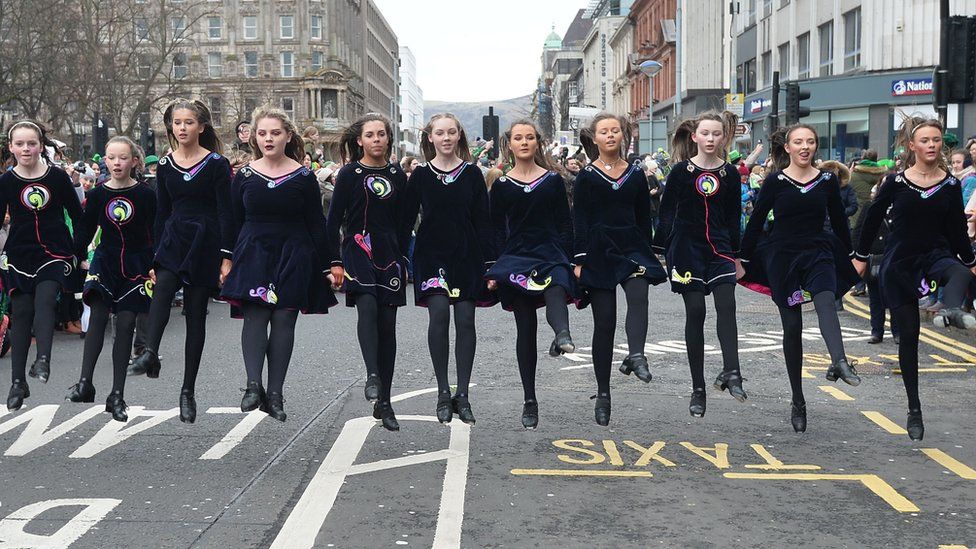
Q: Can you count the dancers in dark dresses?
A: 11